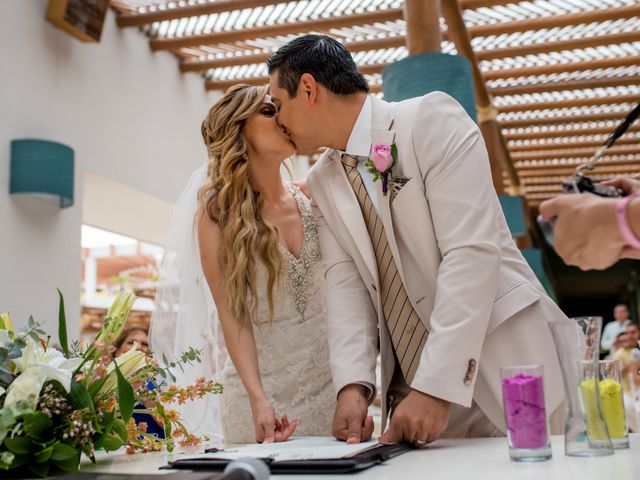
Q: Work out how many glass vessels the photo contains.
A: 3